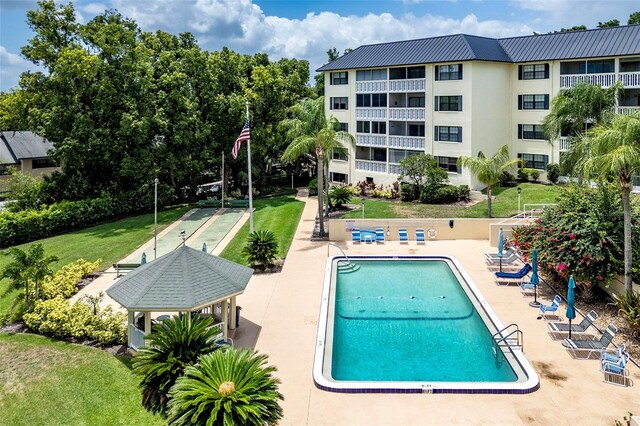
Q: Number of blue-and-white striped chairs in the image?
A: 8